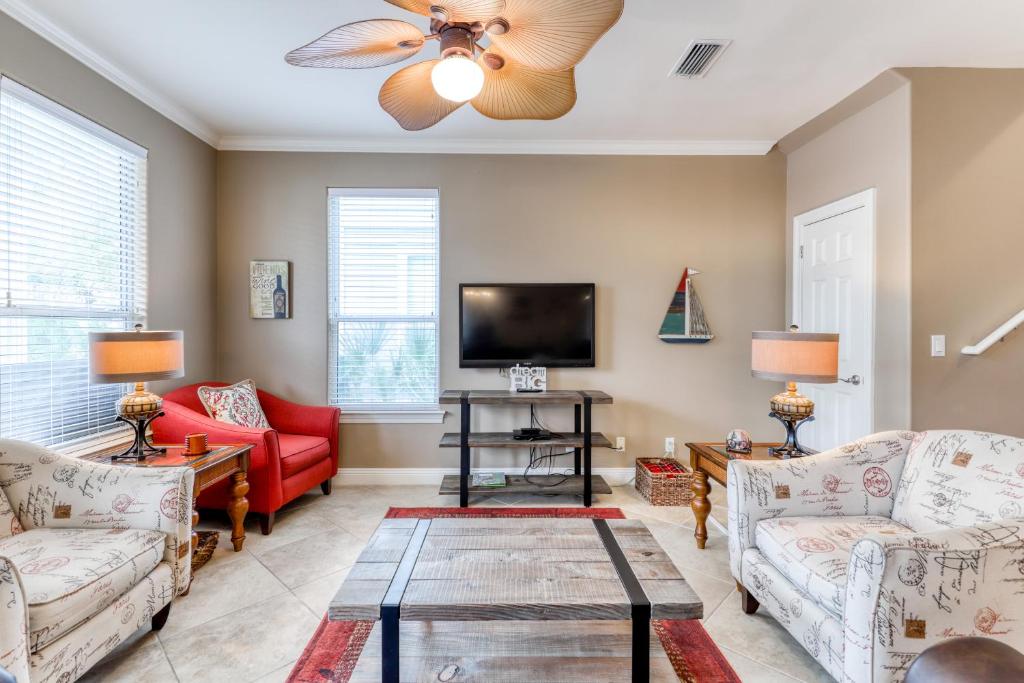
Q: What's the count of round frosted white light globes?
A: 1